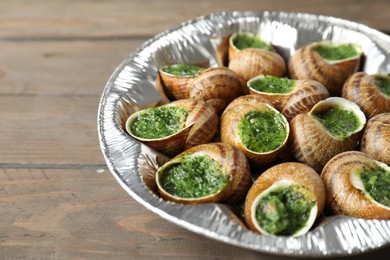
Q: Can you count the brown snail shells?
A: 12